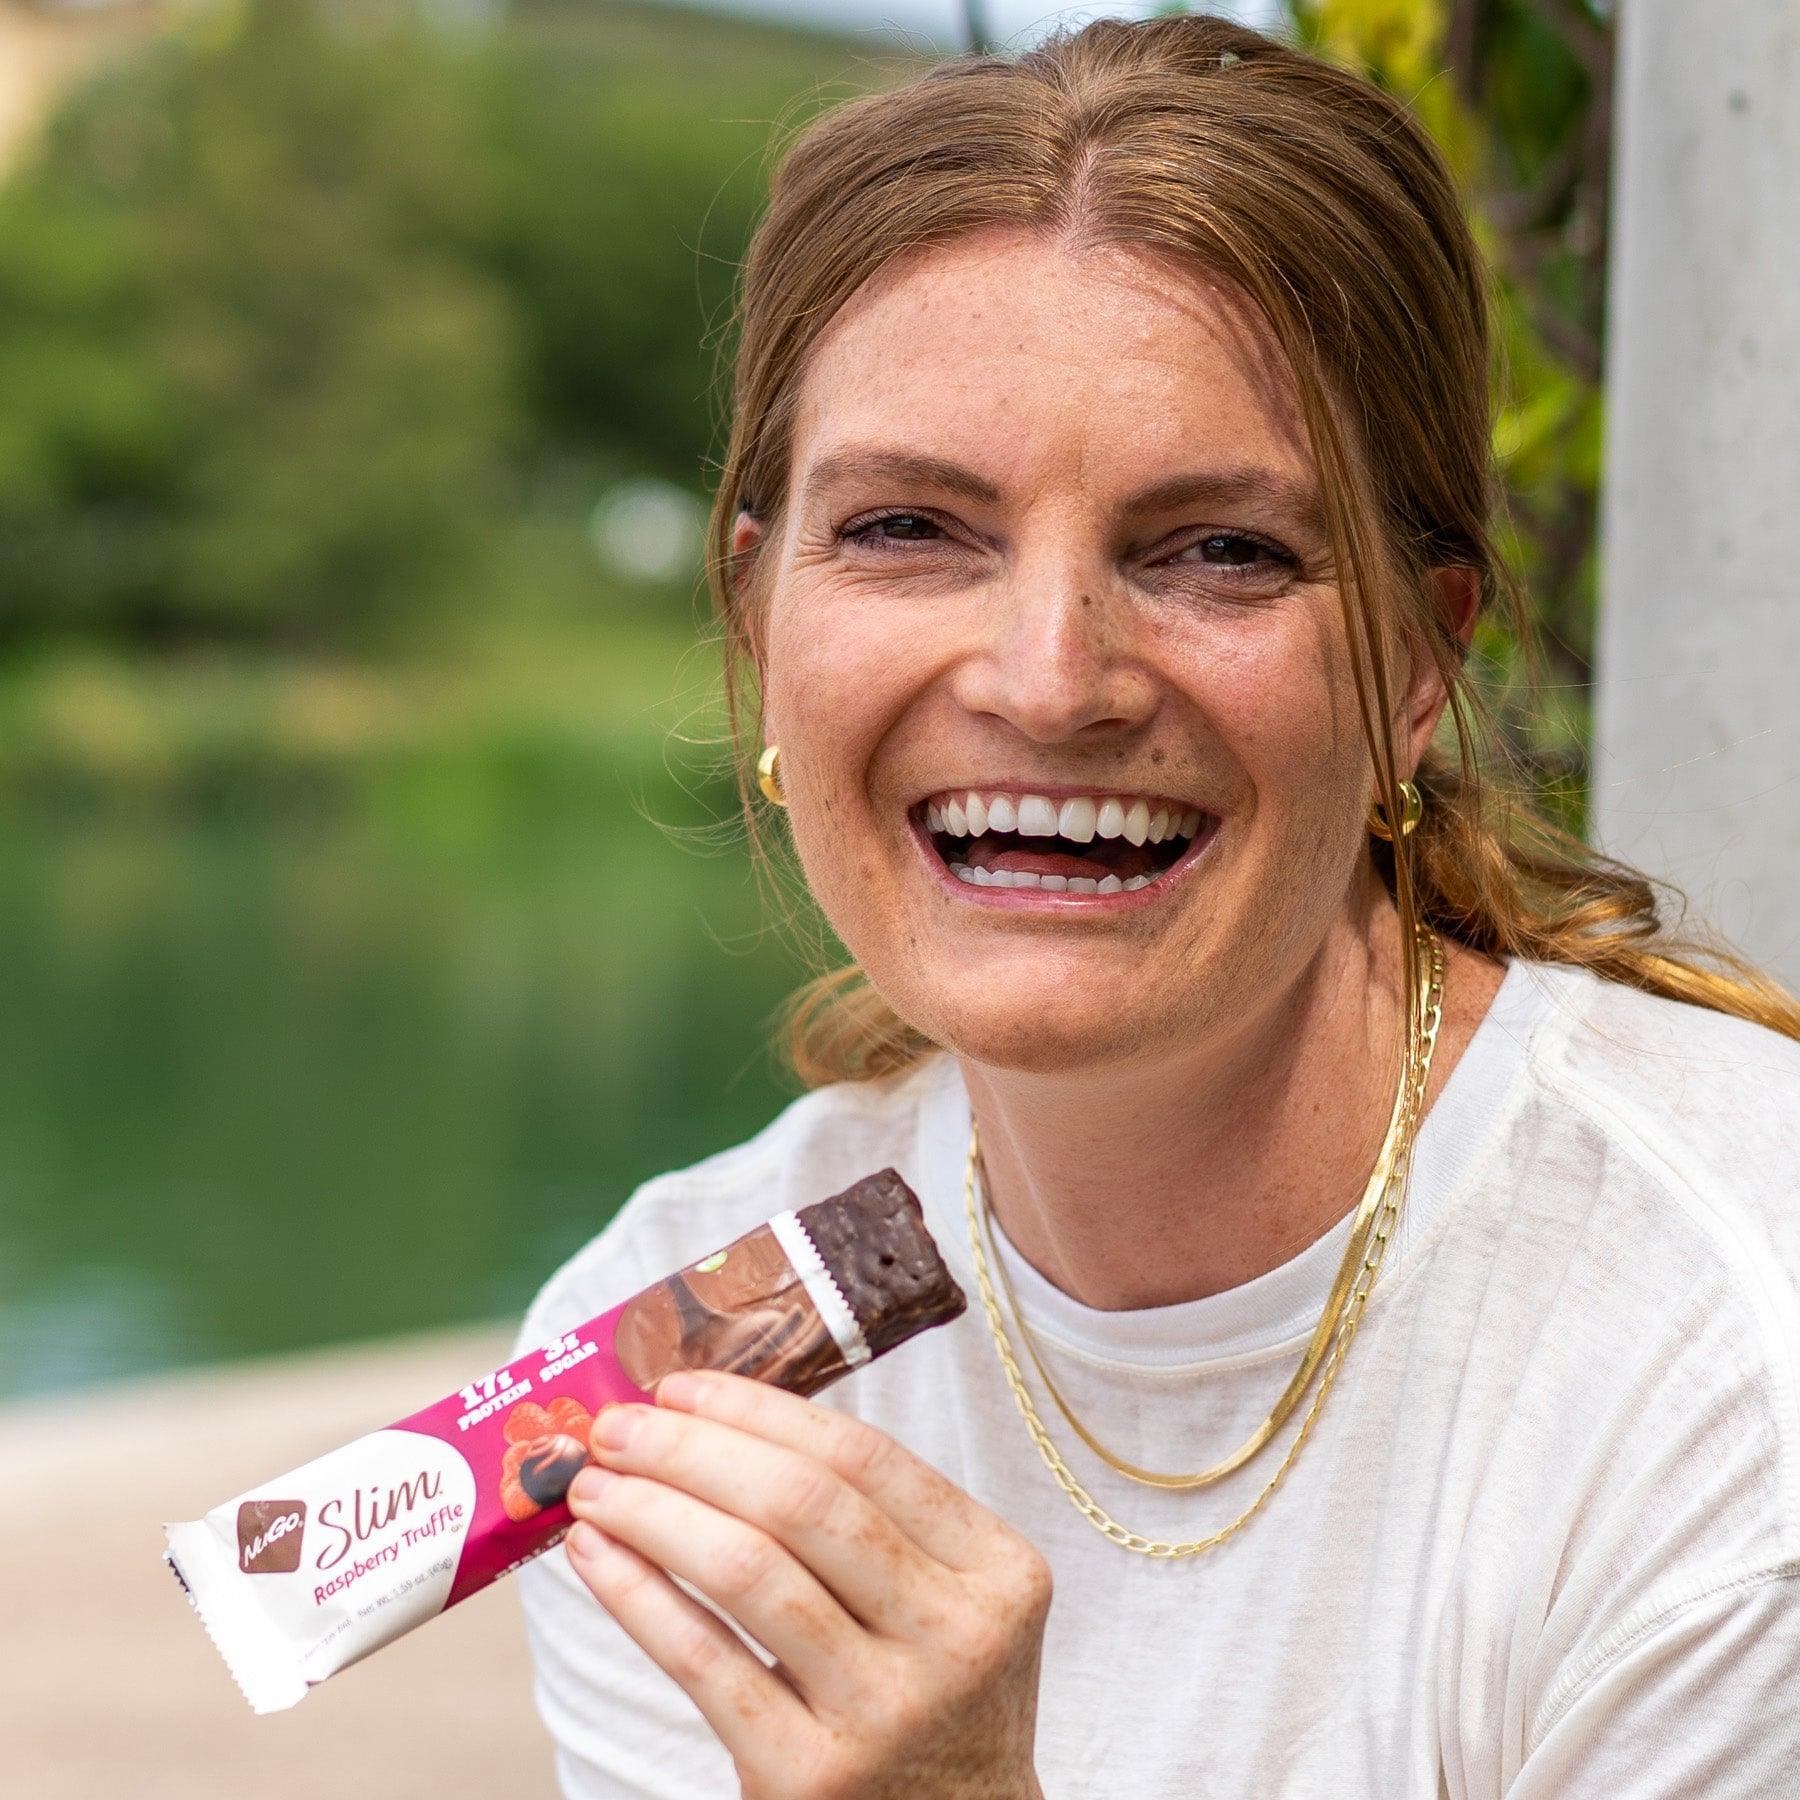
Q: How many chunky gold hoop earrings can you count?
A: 2